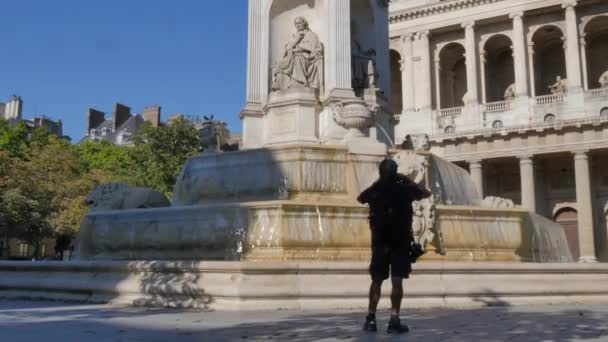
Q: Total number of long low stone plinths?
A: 1